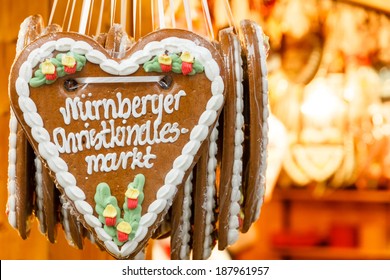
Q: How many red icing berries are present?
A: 7